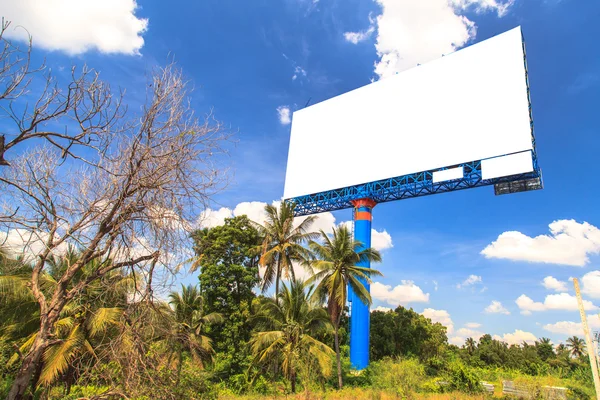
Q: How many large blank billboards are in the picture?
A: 1